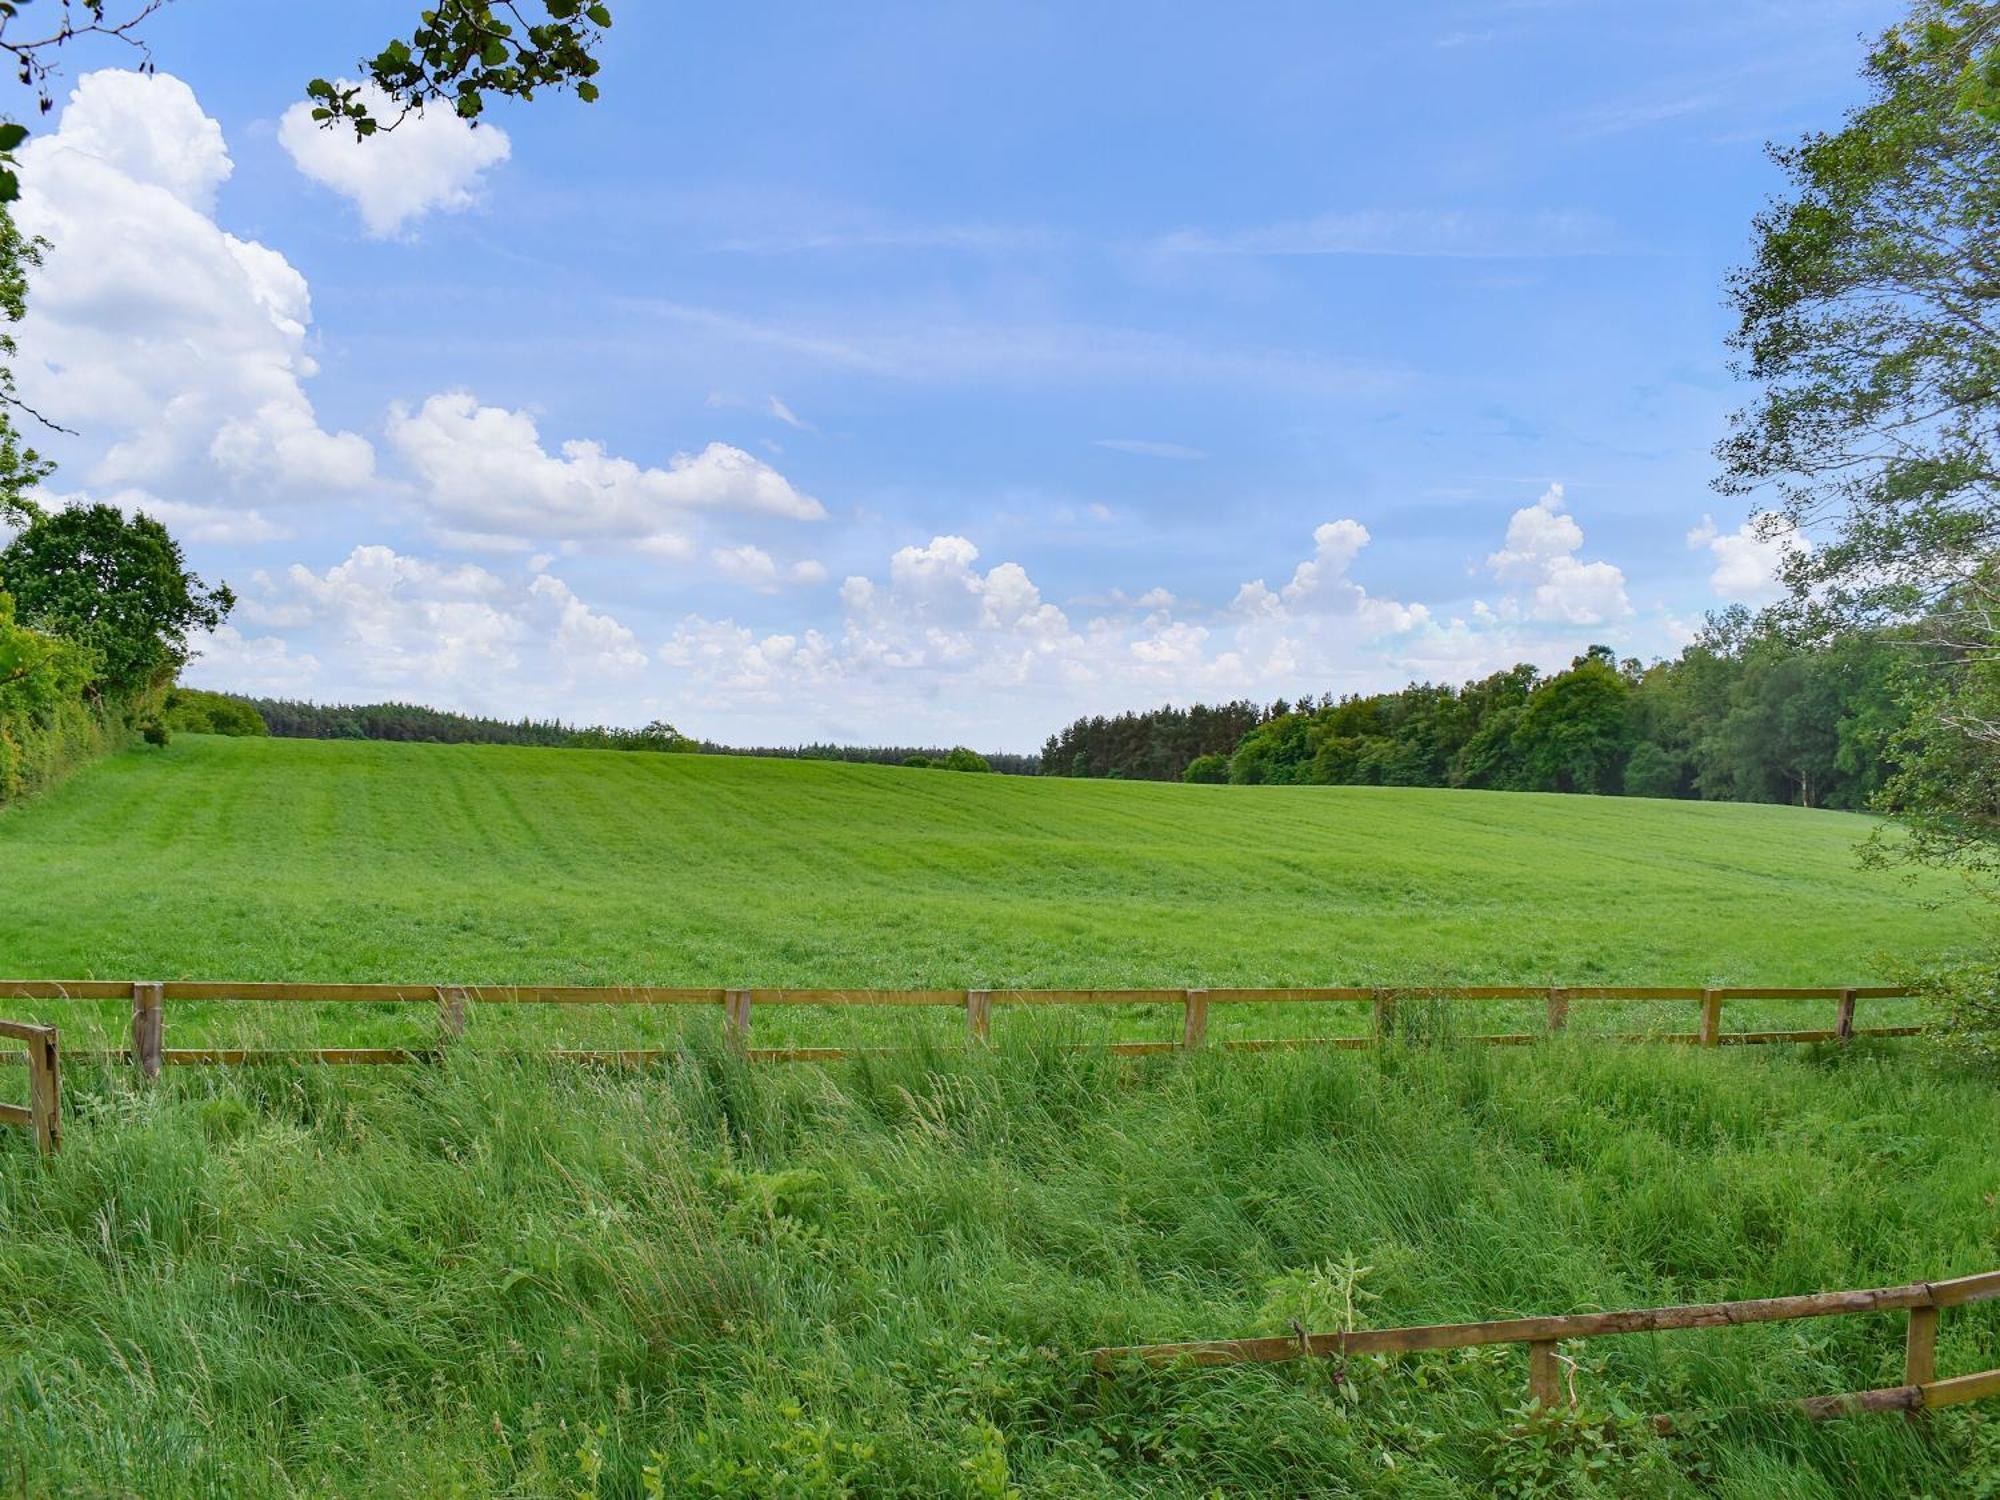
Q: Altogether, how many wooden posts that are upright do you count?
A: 12